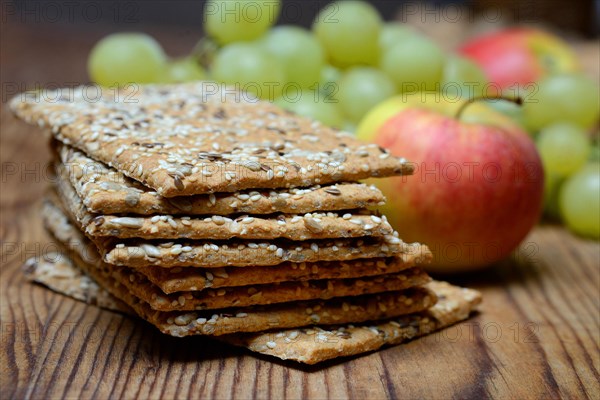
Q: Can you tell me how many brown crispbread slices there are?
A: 8